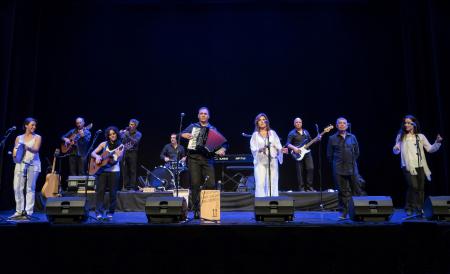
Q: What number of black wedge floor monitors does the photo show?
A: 5